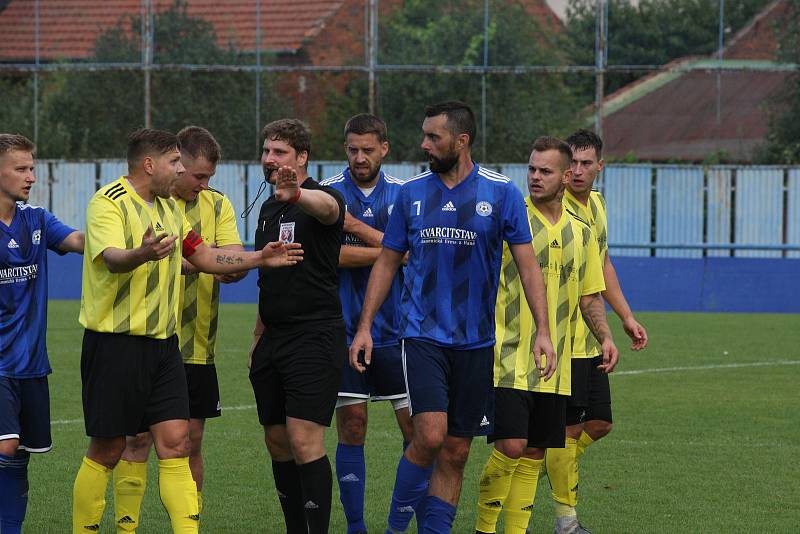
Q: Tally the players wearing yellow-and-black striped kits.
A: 4